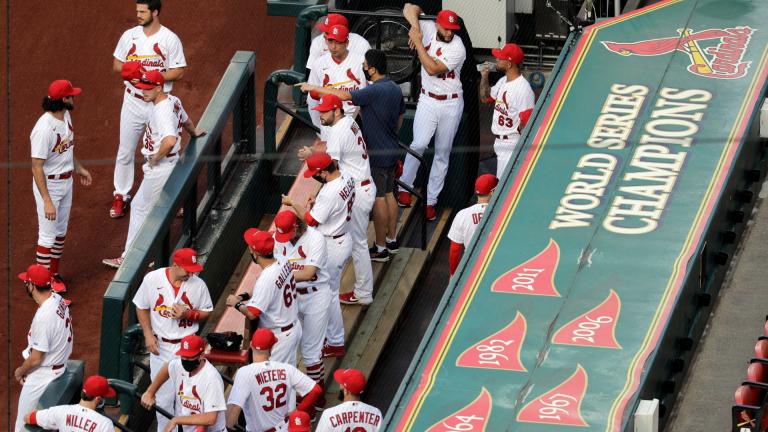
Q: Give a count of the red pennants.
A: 5